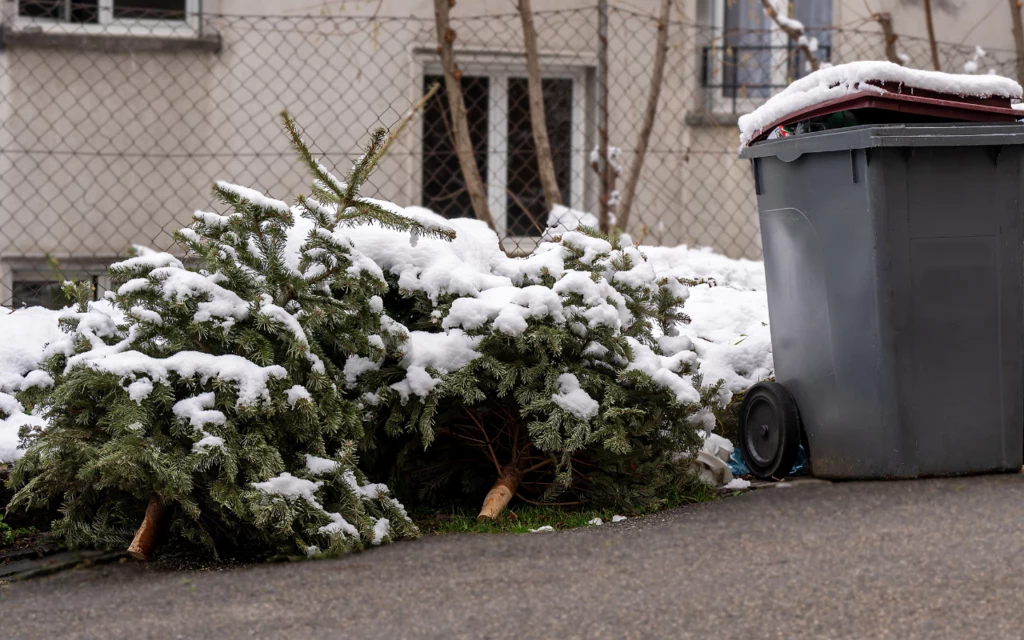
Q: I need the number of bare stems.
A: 2